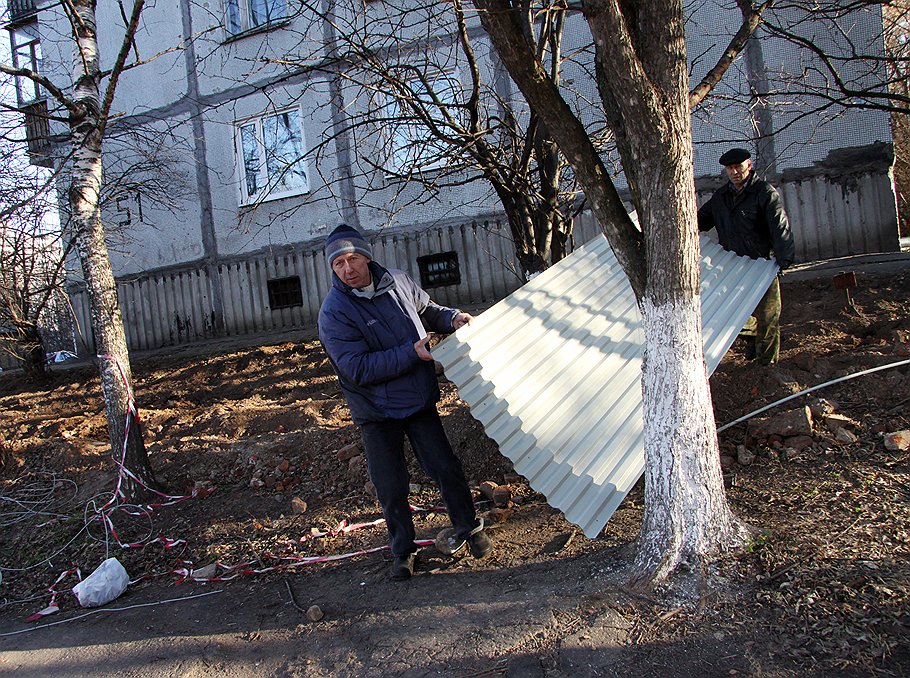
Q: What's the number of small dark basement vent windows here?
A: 2